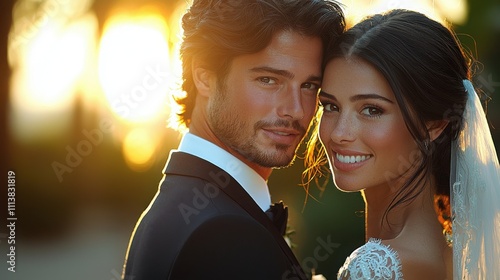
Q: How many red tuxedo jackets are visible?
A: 0